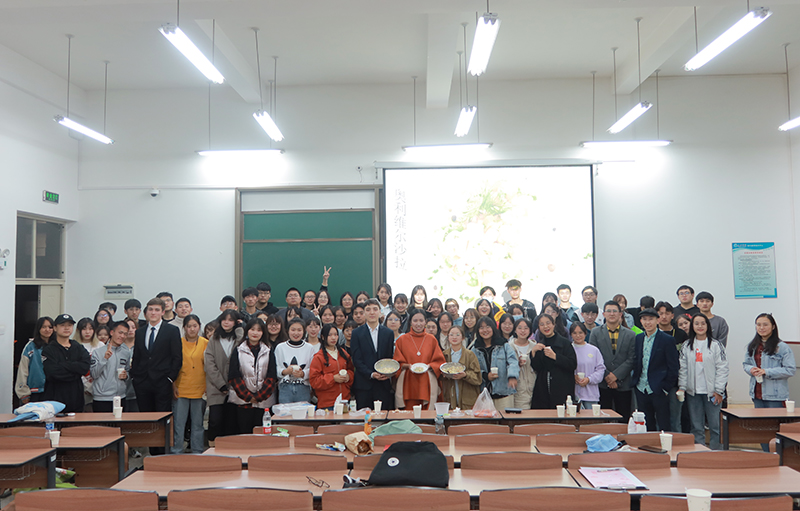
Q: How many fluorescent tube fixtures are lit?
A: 11